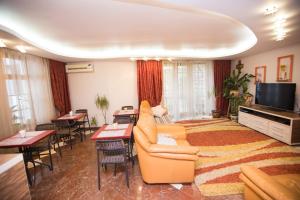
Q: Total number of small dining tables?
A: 4